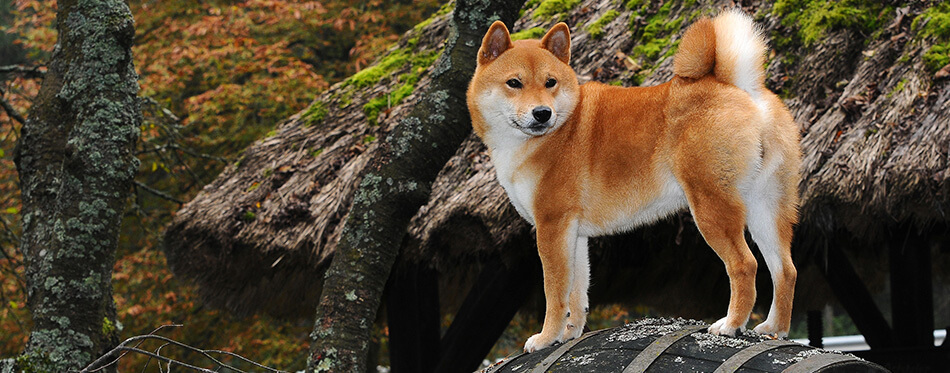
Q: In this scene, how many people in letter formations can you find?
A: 0